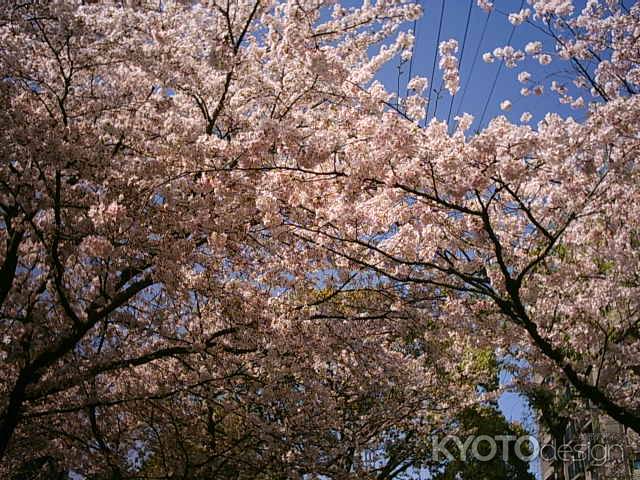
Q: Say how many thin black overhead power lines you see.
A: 5